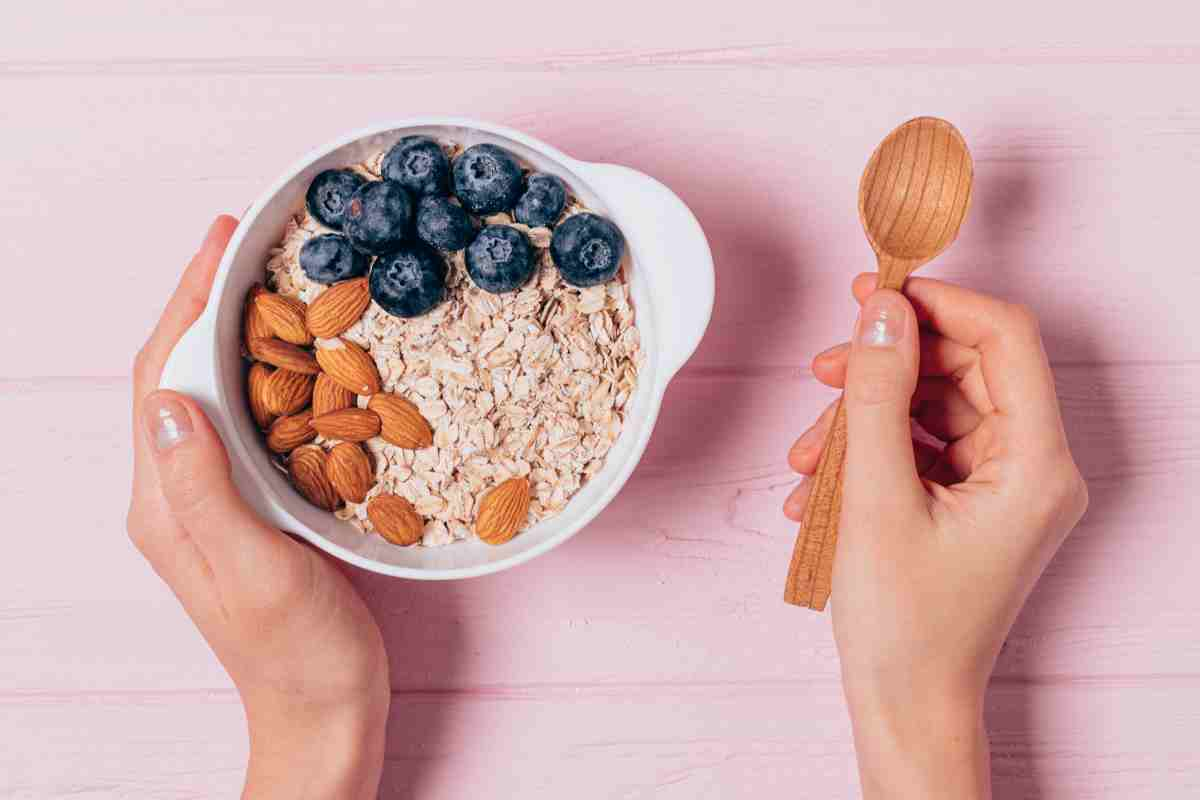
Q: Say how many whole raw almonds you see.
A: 15